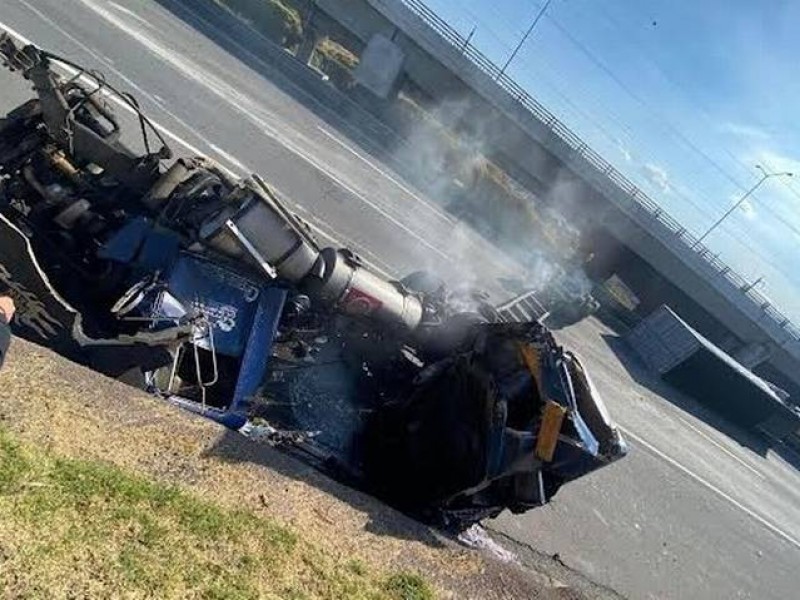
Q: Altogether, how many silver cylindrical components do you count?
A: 2